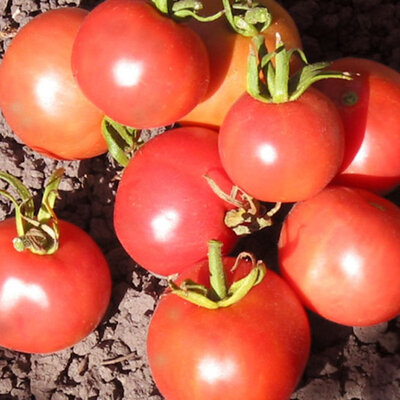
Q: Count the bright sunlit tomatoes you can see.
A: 9